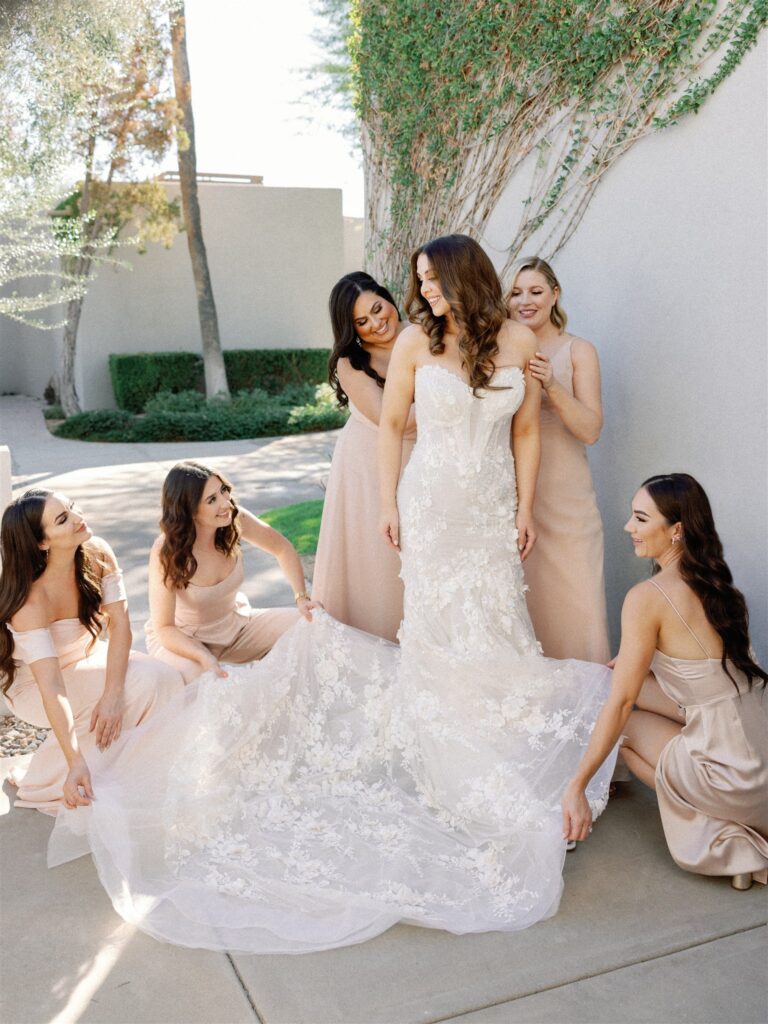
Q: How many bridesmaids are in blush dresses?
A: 5